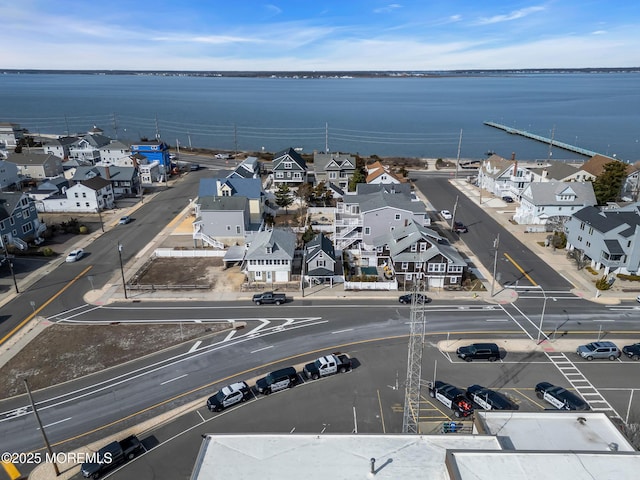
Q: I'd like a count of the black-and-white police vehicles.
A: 6